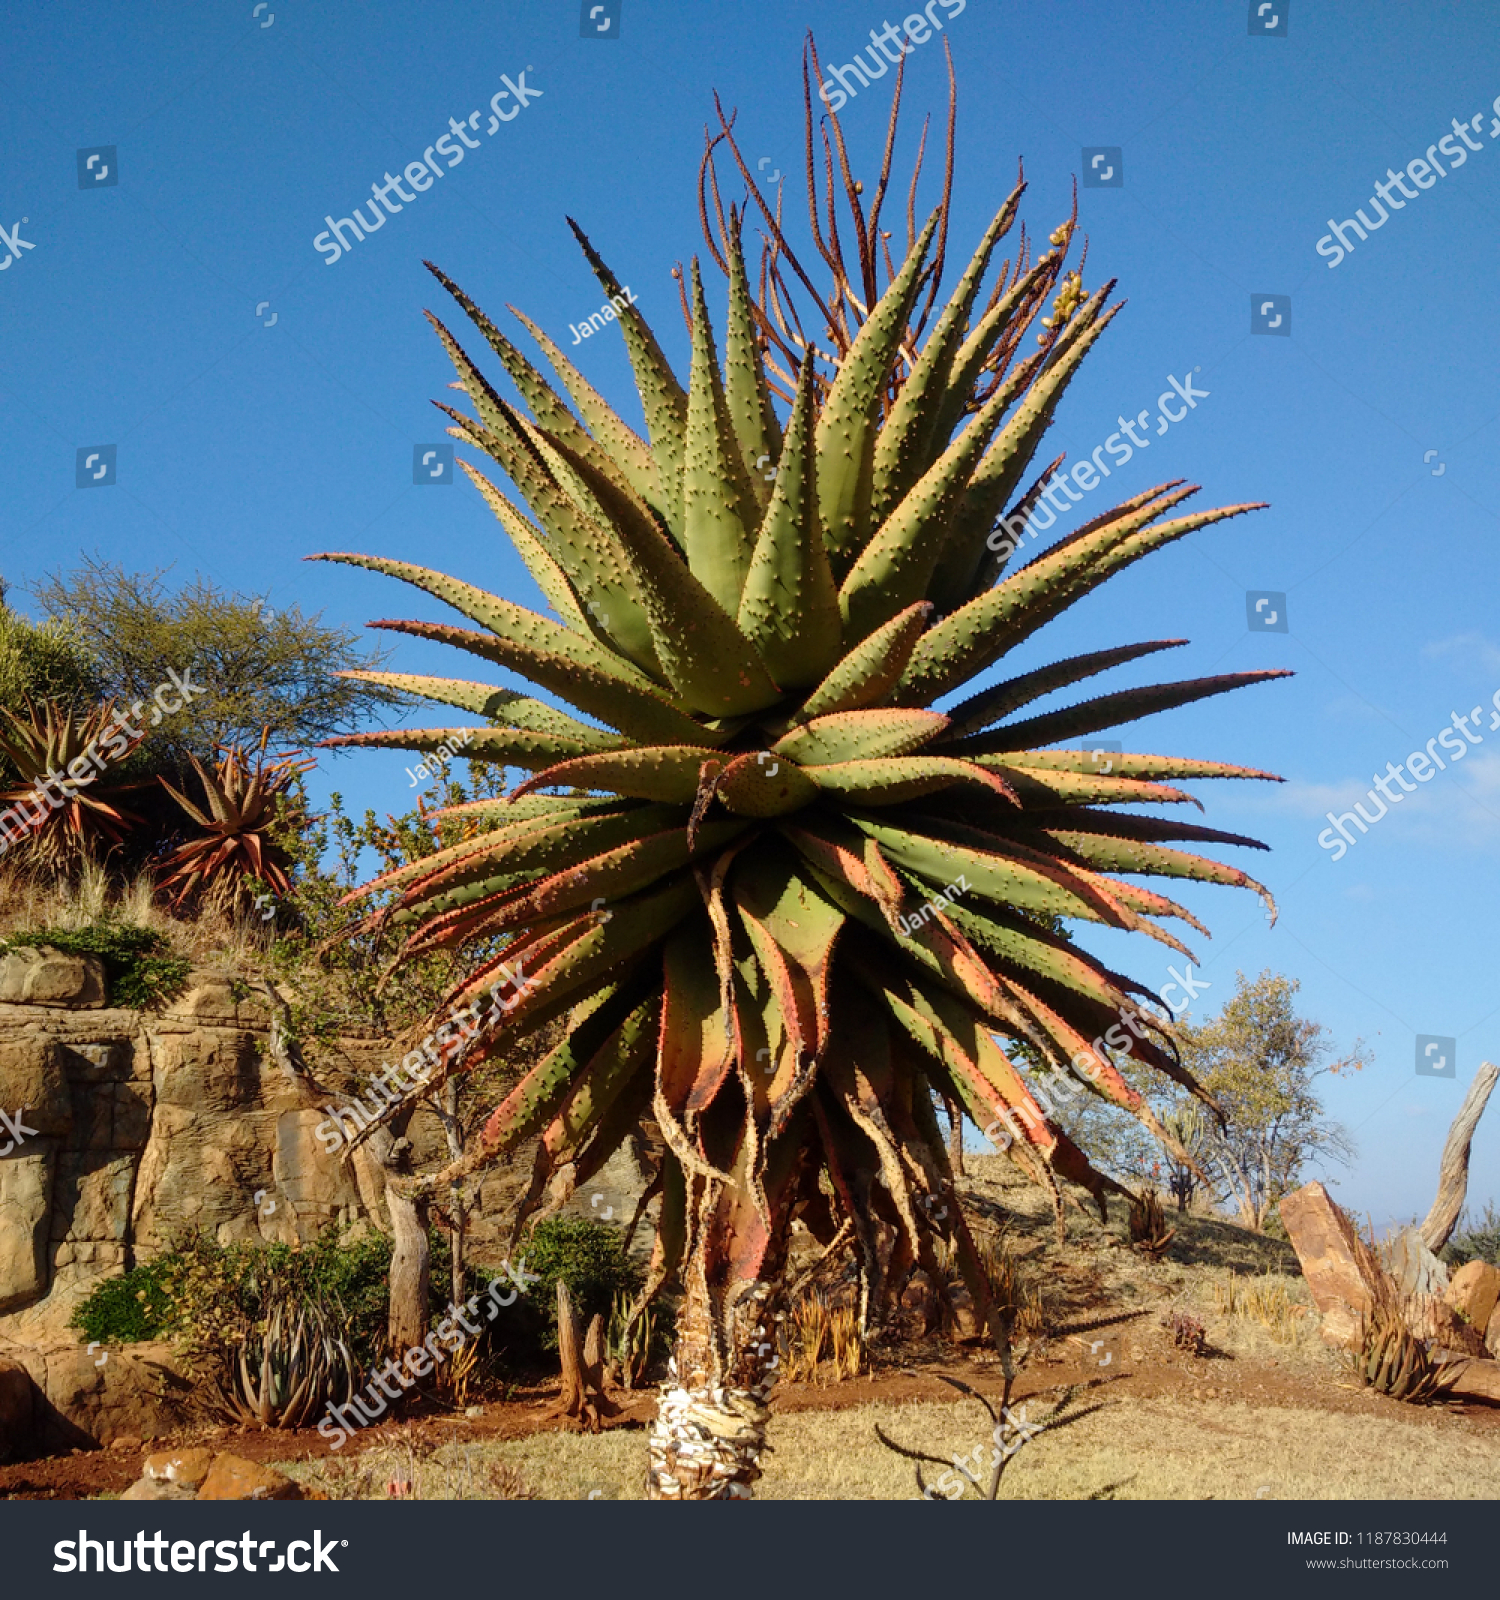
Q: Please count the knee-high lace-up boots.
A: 0